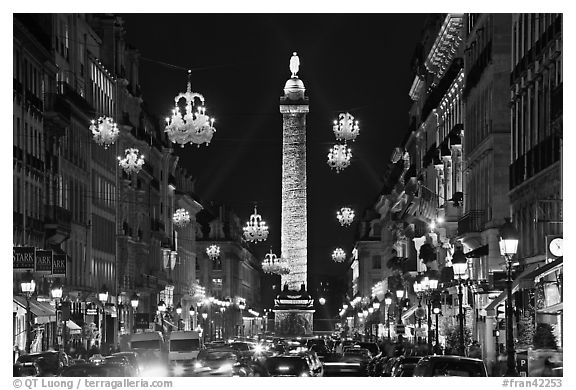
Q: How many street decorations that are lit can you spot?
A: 11